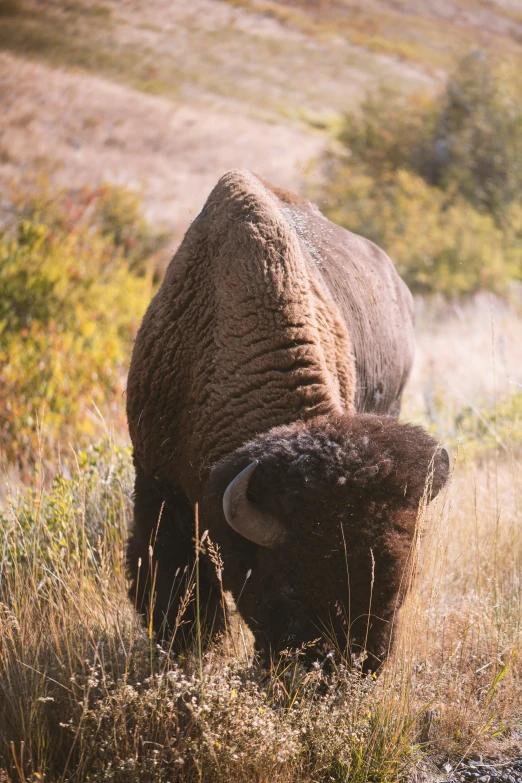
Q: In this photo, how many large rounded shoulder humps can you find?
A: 1